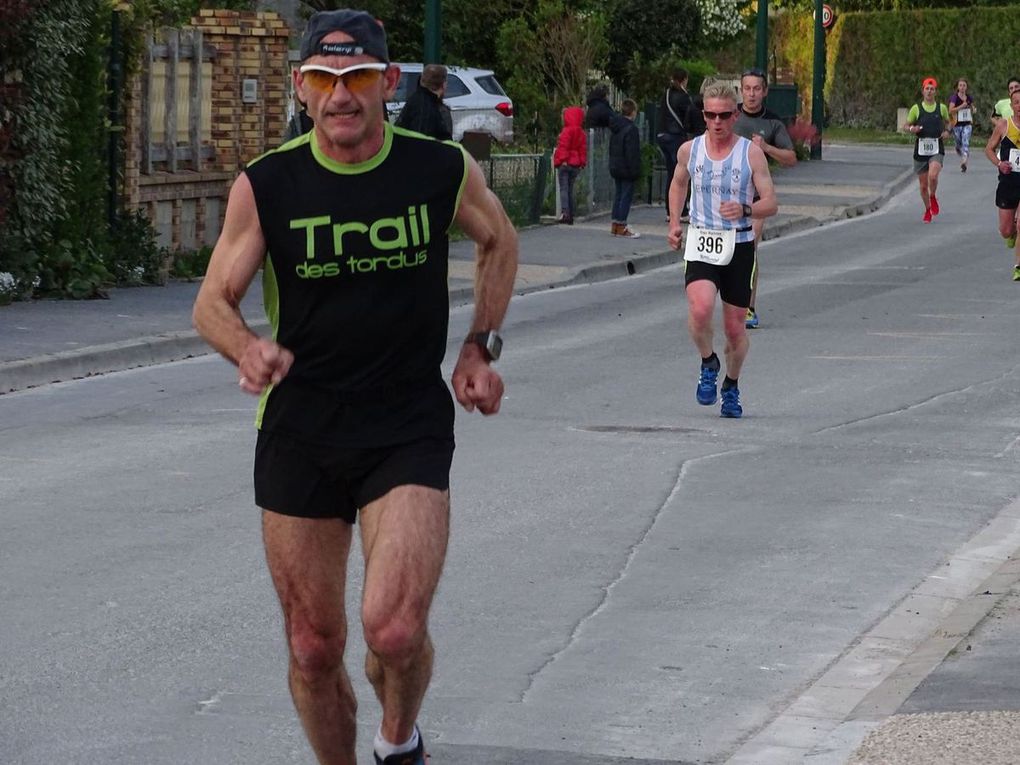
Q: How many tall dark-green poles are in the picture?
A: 3